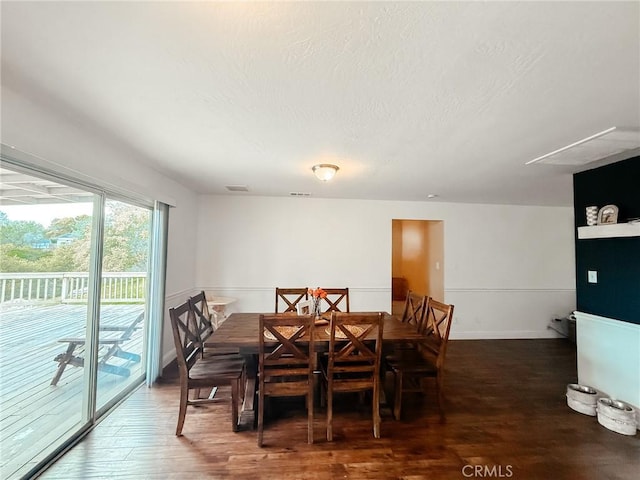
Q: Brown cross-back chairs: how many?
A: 8